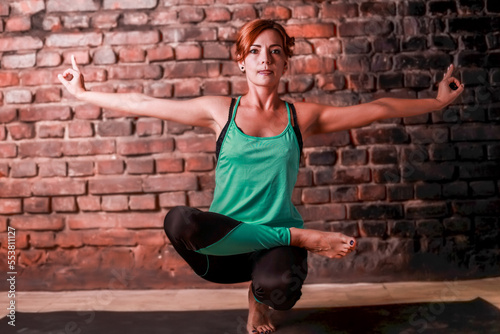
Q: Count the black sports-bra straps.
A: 2